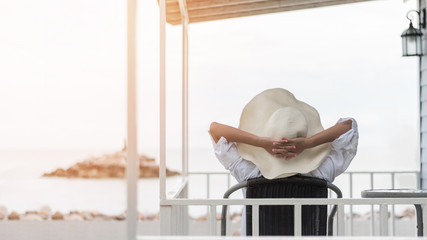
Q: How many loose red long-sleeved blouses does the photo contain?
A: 0